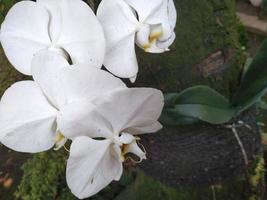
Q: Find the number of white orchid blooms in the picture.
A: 4